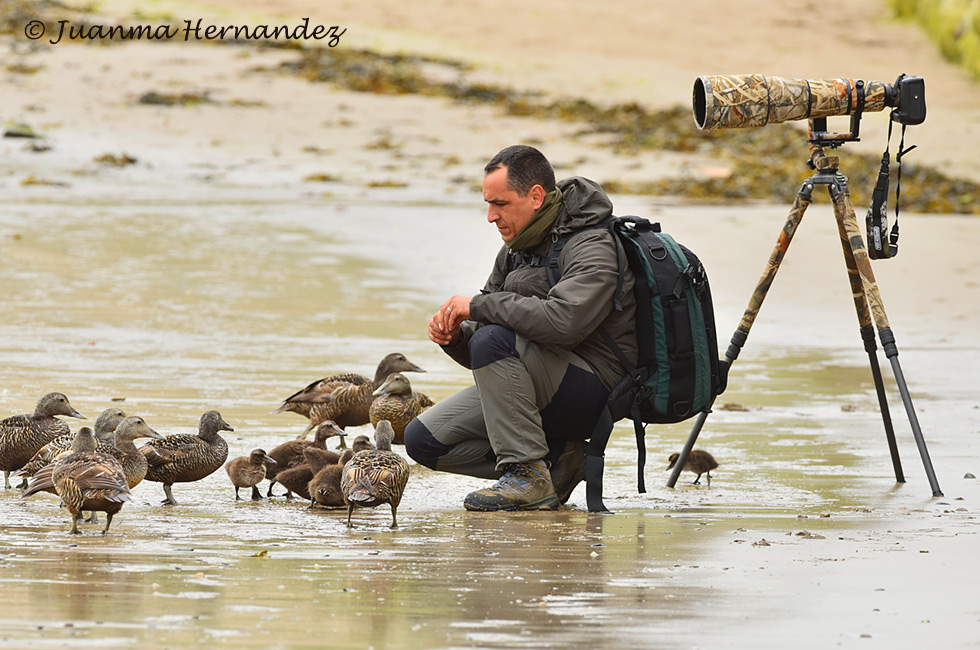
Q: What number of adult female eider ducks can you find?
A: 8